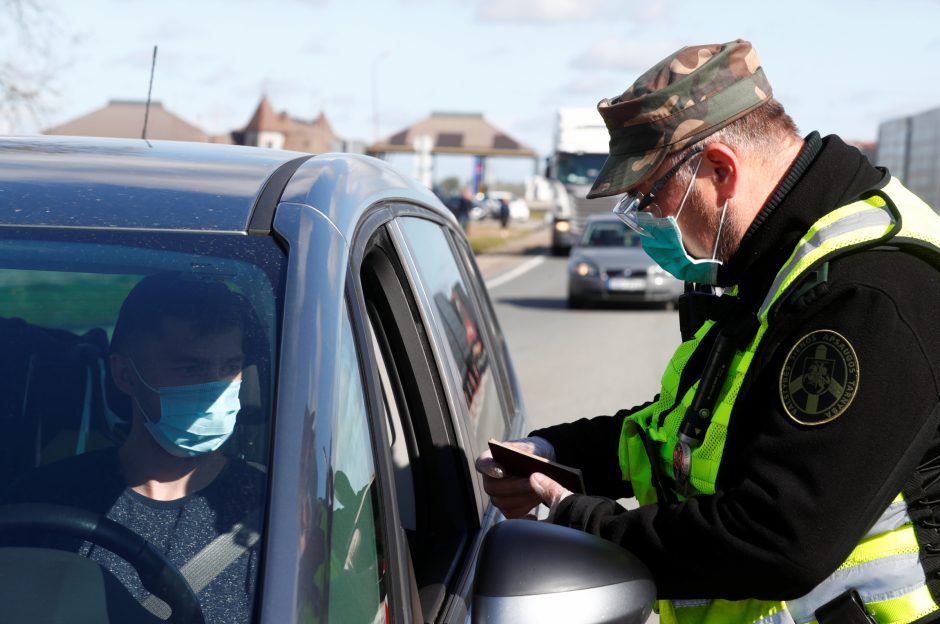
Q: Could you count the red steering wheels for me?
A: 0